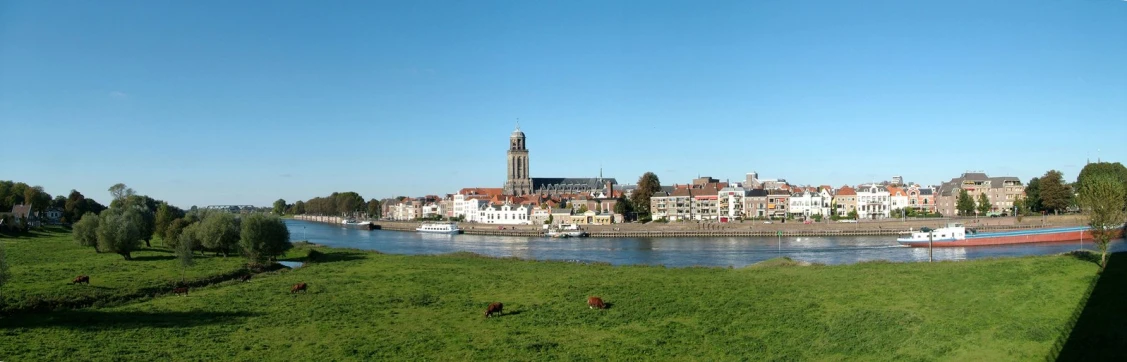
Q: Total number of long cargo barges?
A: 1